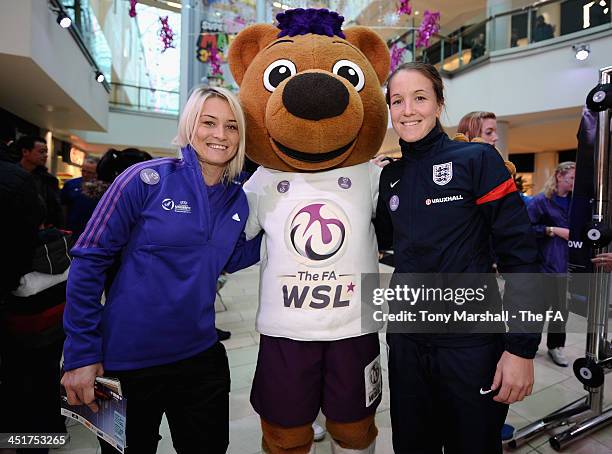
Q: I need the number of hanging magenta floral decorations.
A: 6